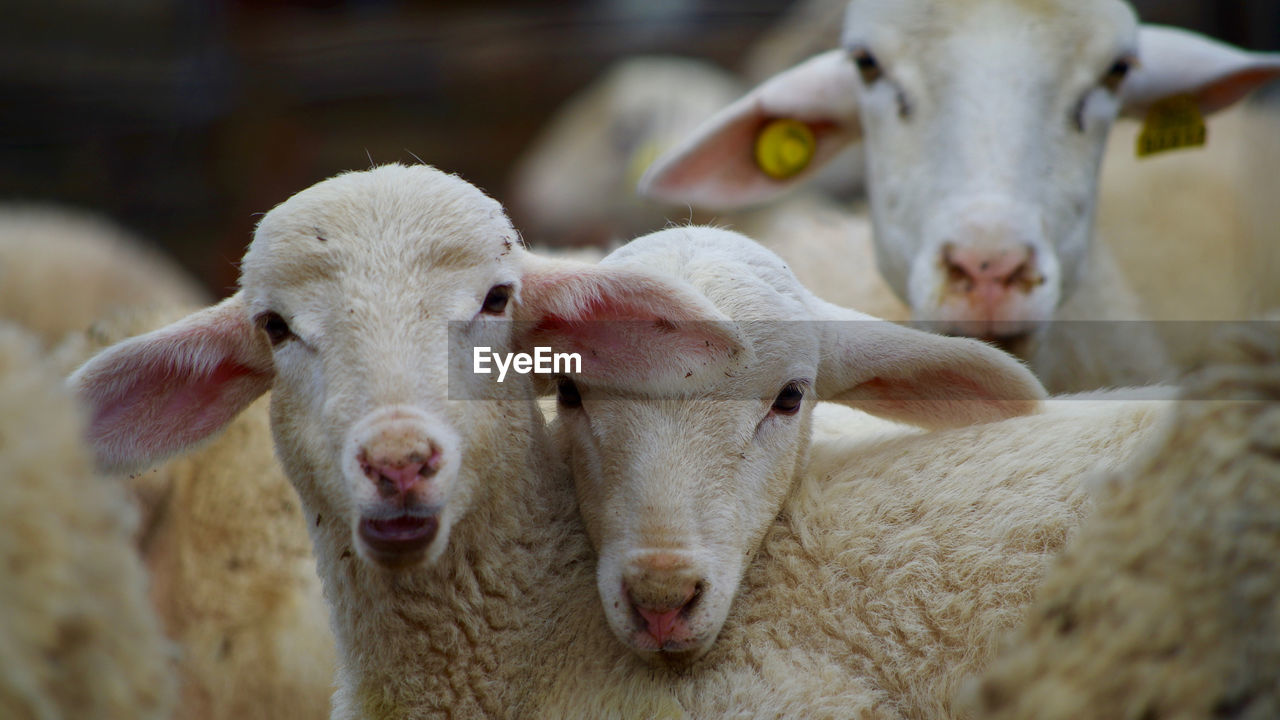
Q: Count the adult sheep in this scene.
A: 1